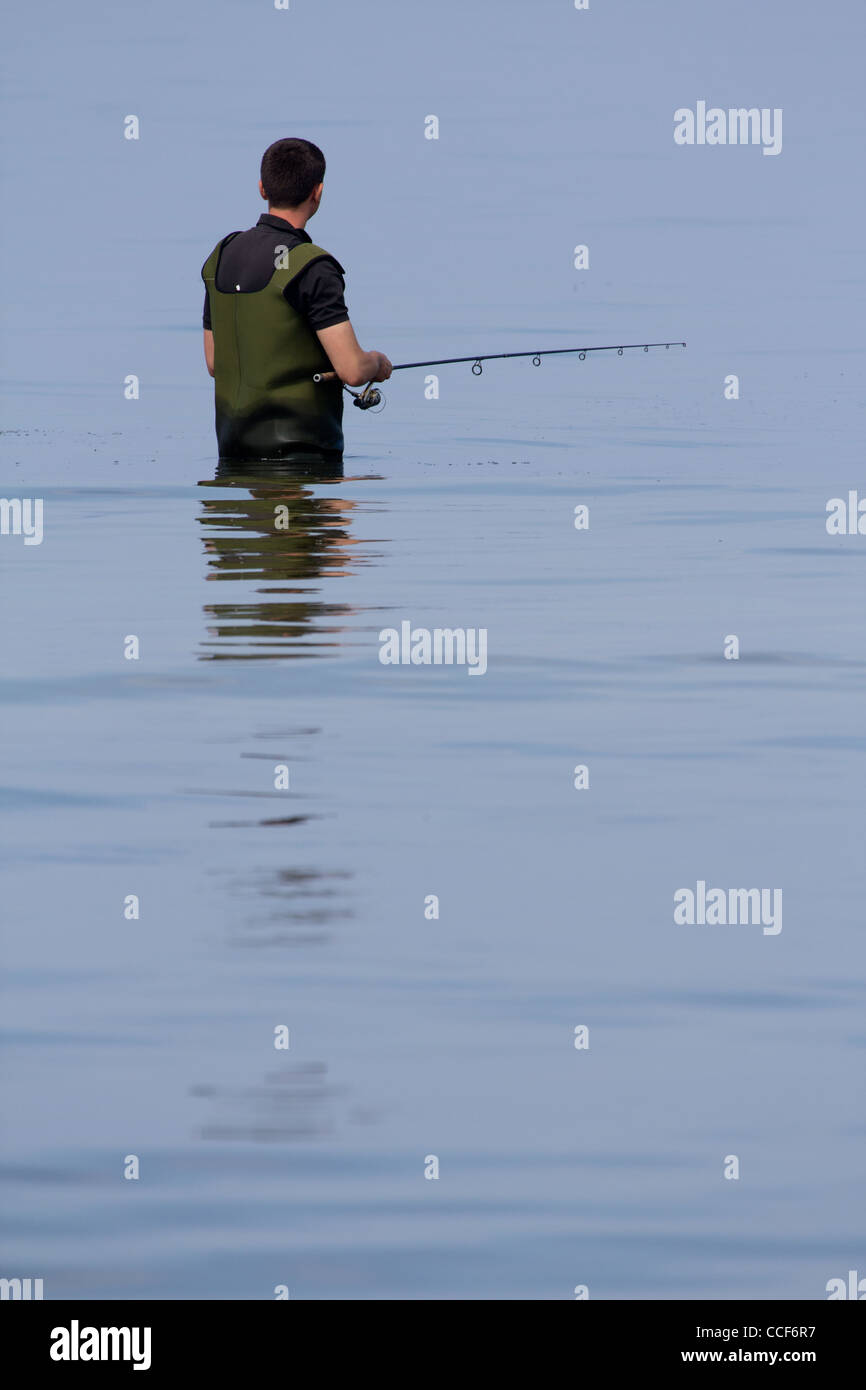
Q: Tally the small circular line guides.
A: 7